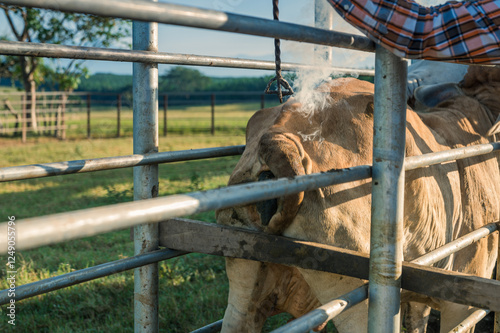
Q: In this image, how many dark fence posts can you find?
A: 5